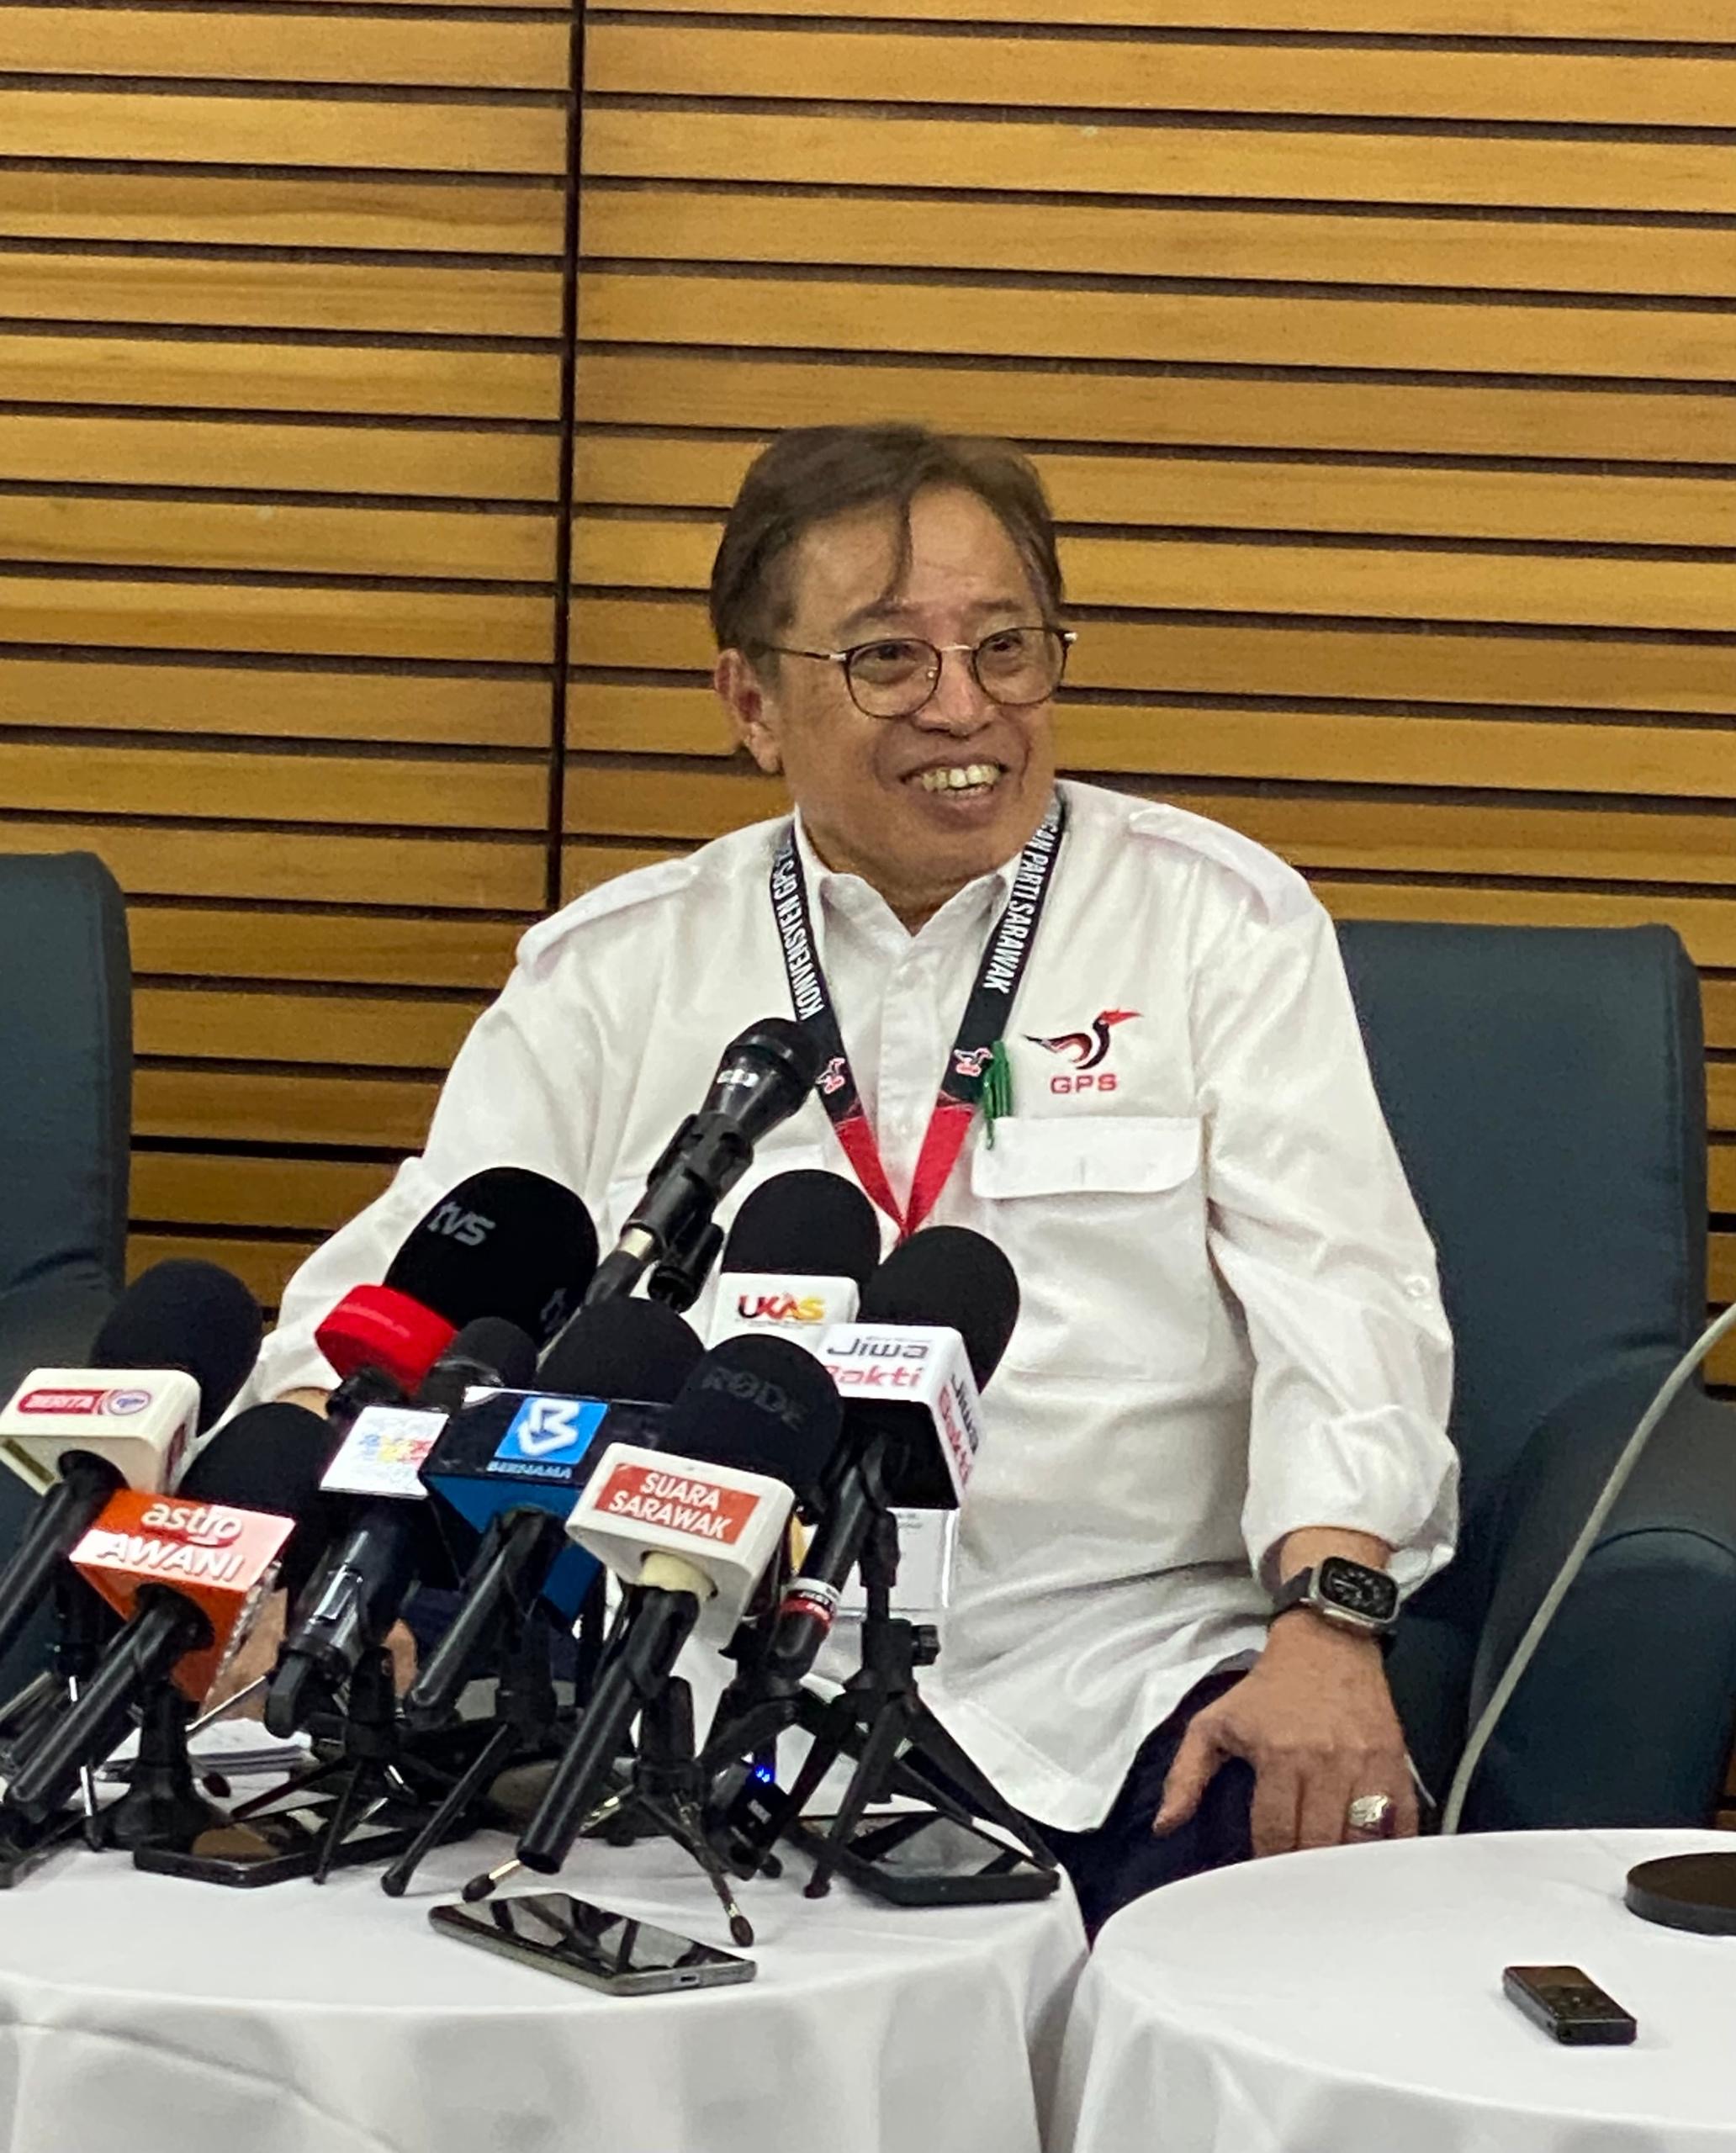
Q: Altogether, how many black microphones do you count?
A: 9